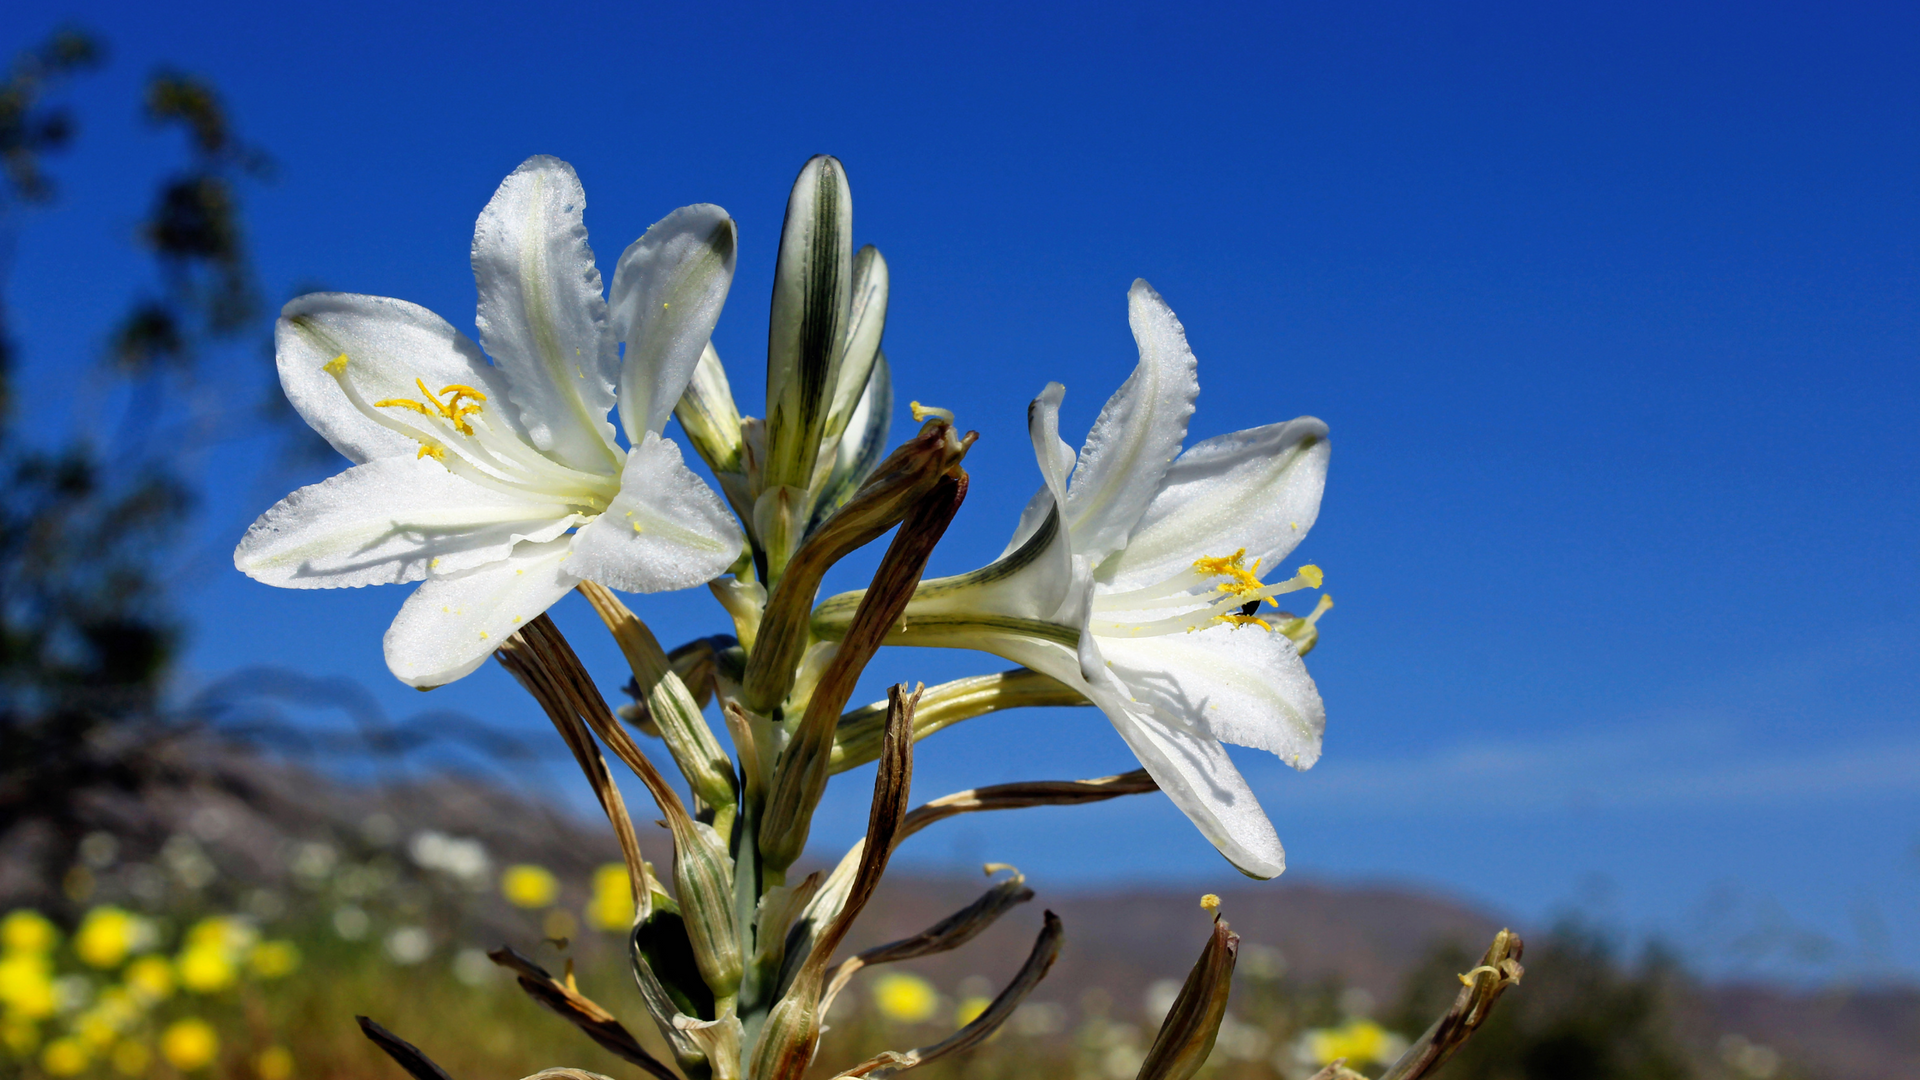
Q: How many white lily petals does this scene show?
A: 12